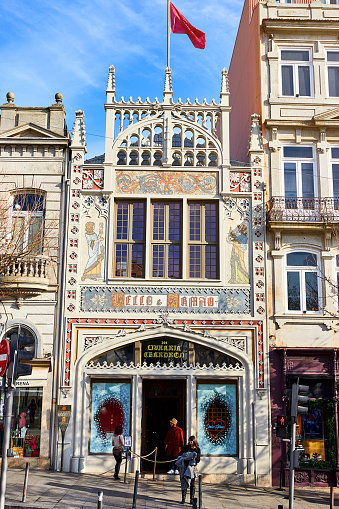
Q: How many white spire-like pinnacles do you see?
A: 5